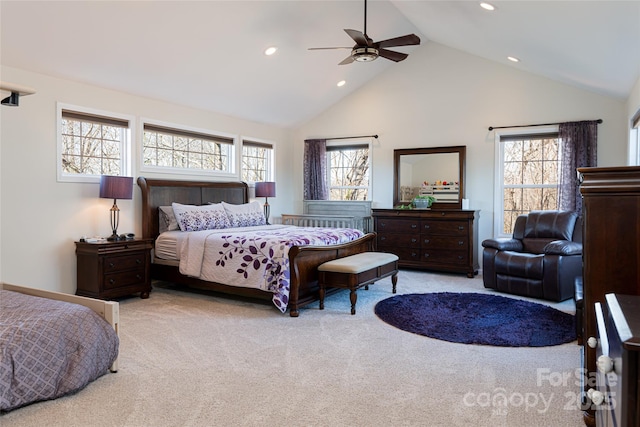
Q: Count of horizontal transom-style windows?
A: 3